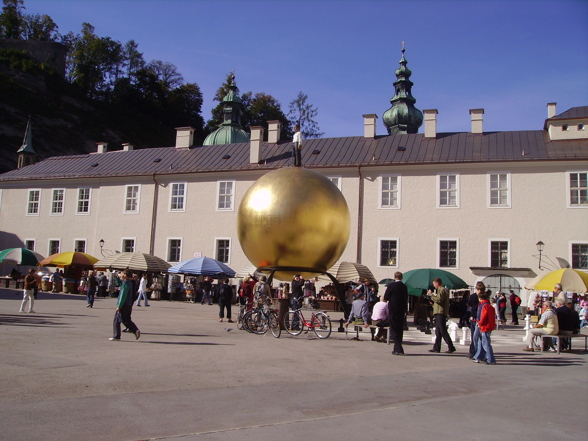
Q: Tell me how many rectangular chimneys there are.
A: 9